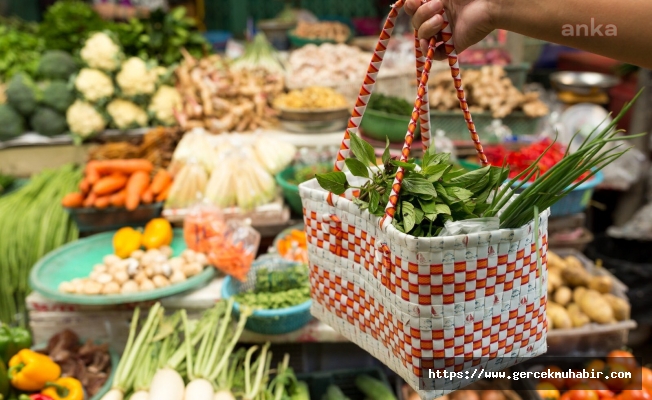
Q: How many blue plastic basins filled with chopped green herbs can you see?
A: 1